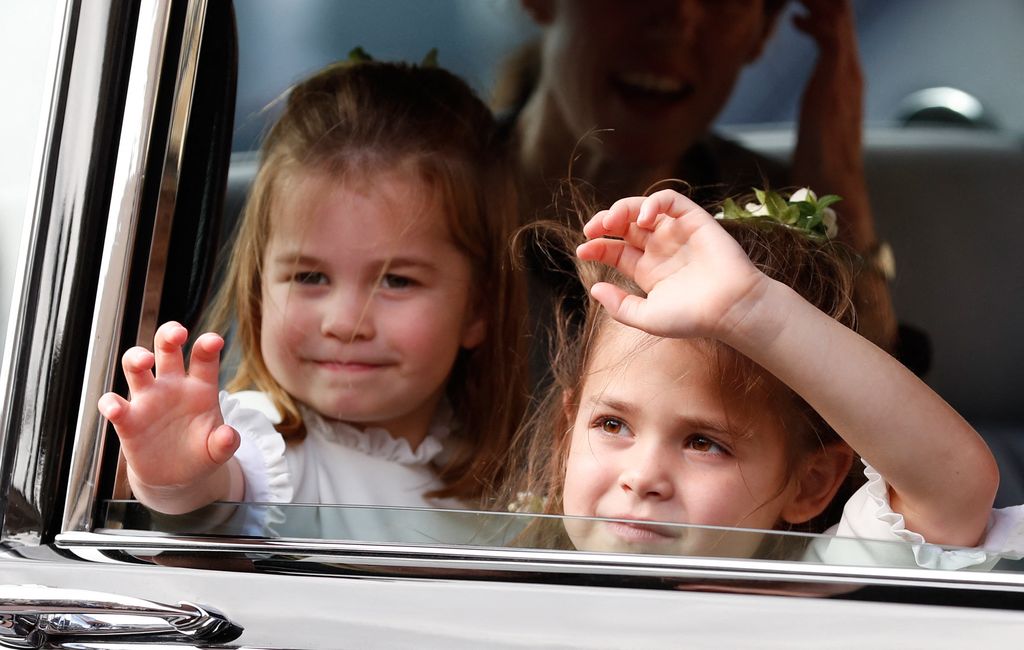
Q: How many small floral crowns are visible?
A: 2